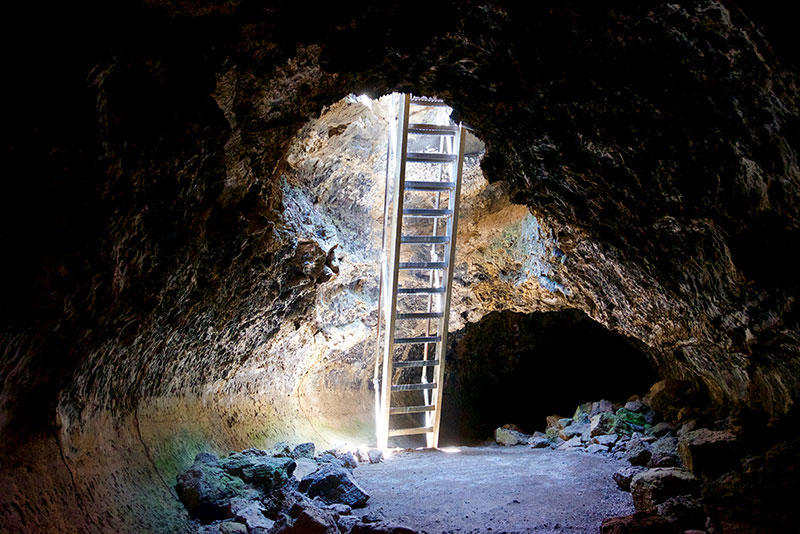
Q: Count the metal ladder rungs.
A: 14